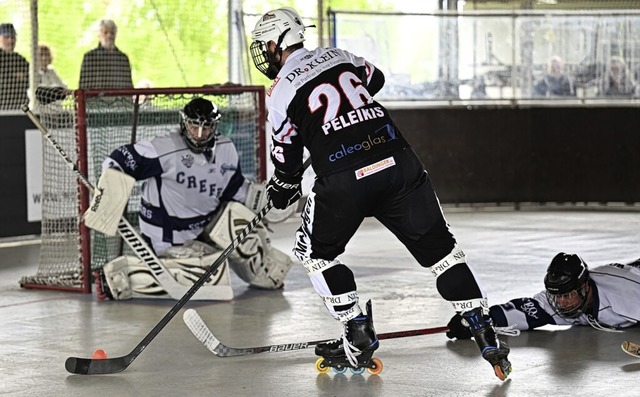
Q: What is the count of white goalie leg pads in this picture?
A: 2